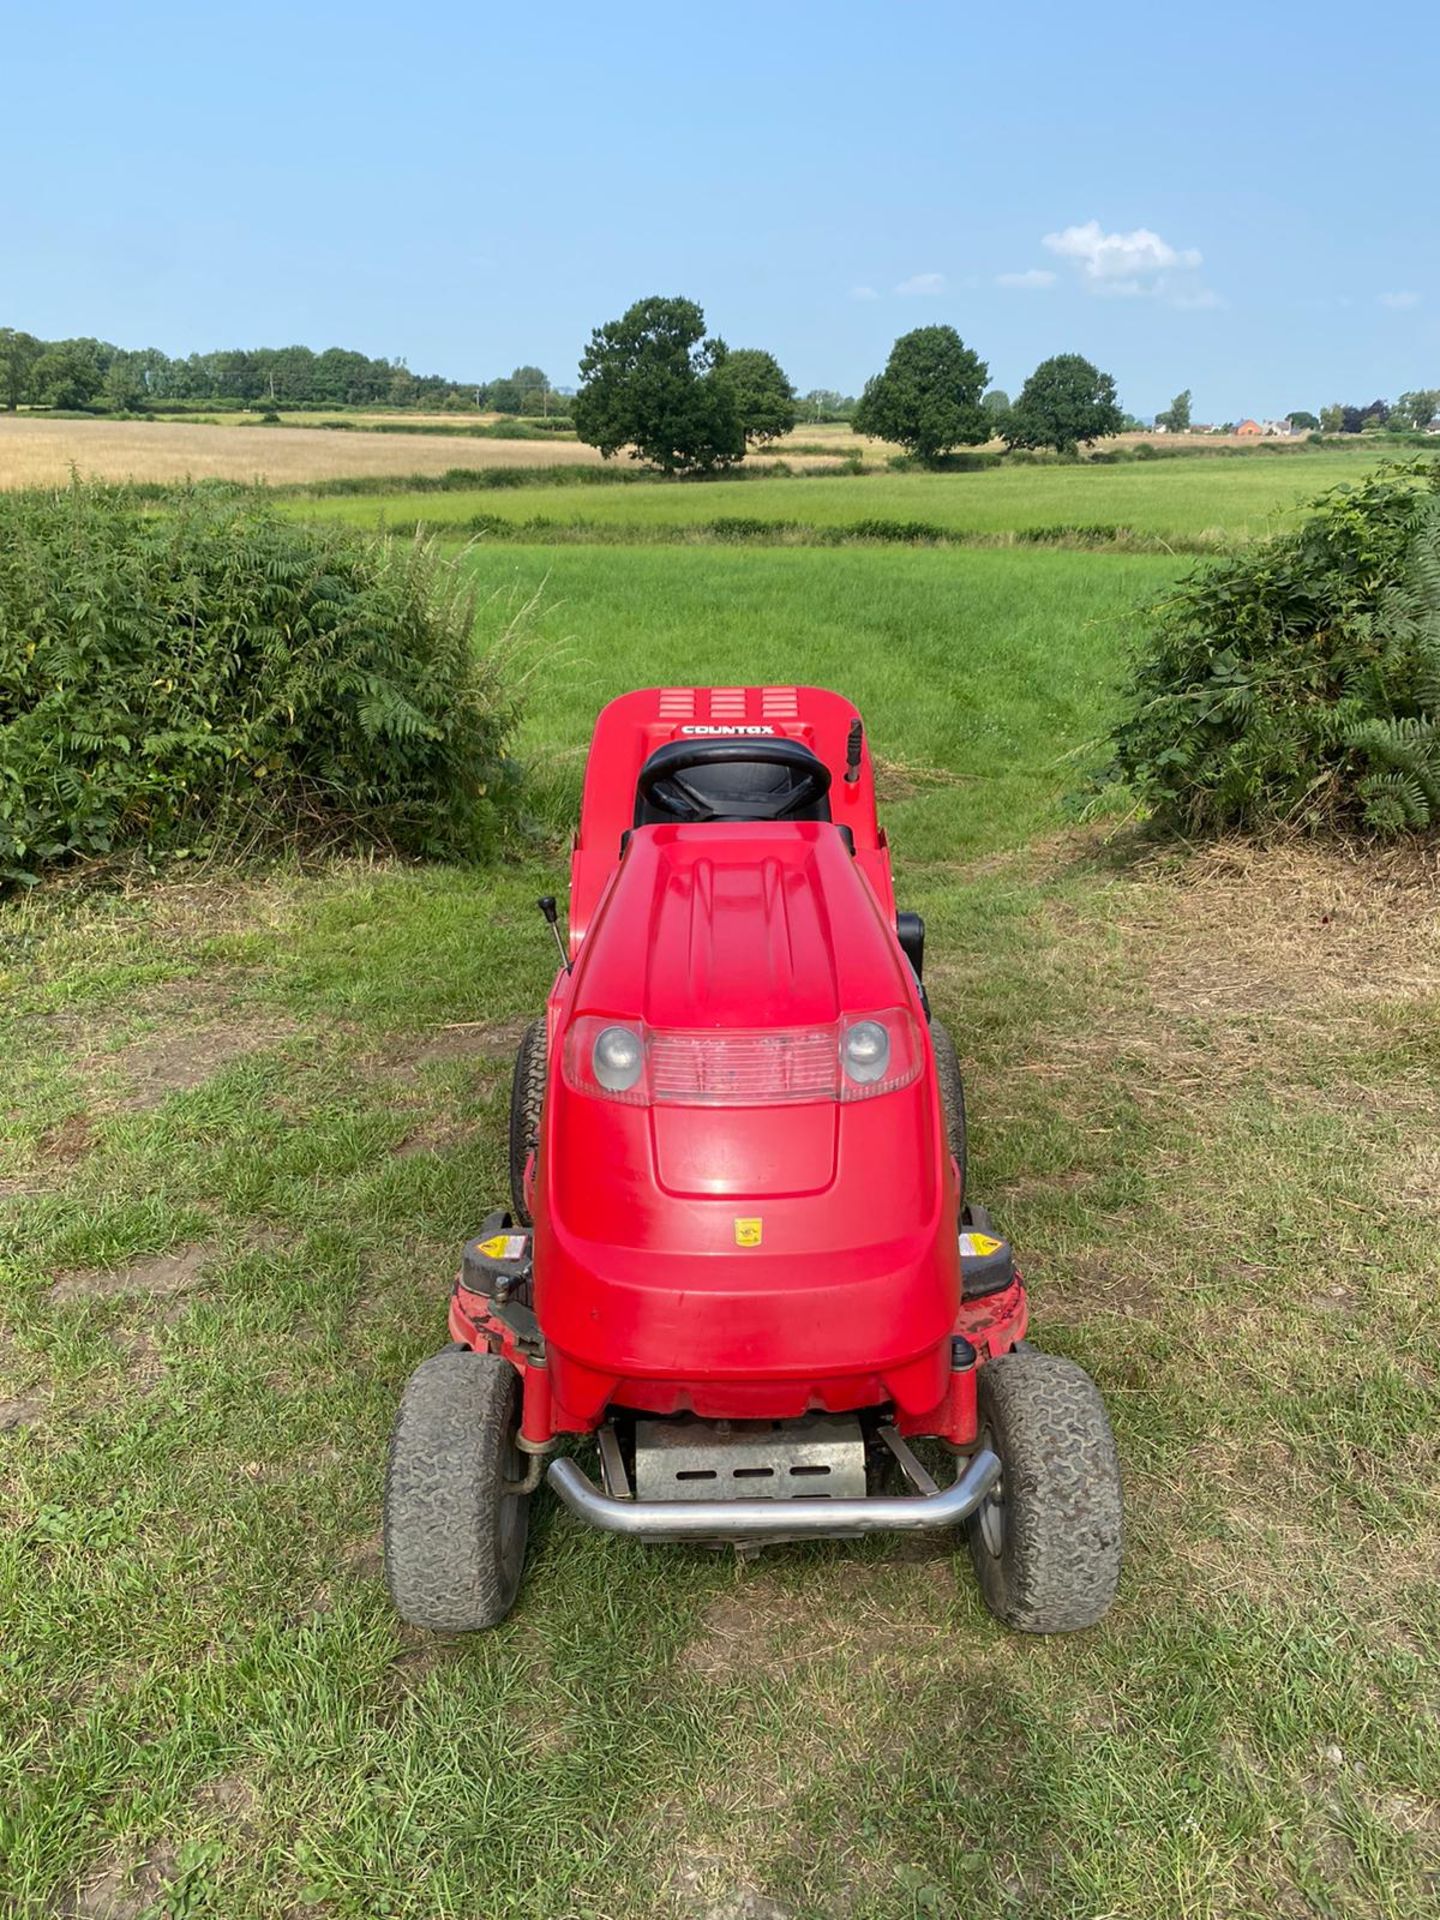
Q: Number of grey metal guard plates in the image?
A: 1